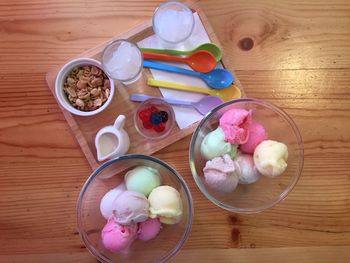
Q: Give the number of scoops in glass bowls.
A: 12